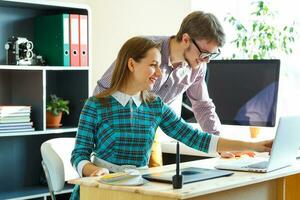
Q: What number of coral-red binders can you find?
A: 2